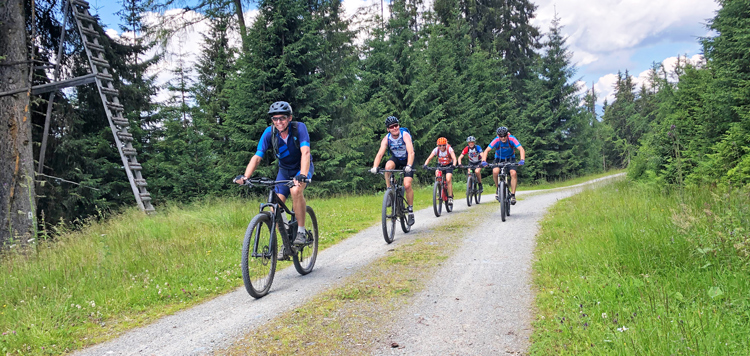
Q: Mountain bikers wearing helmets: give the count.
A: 5